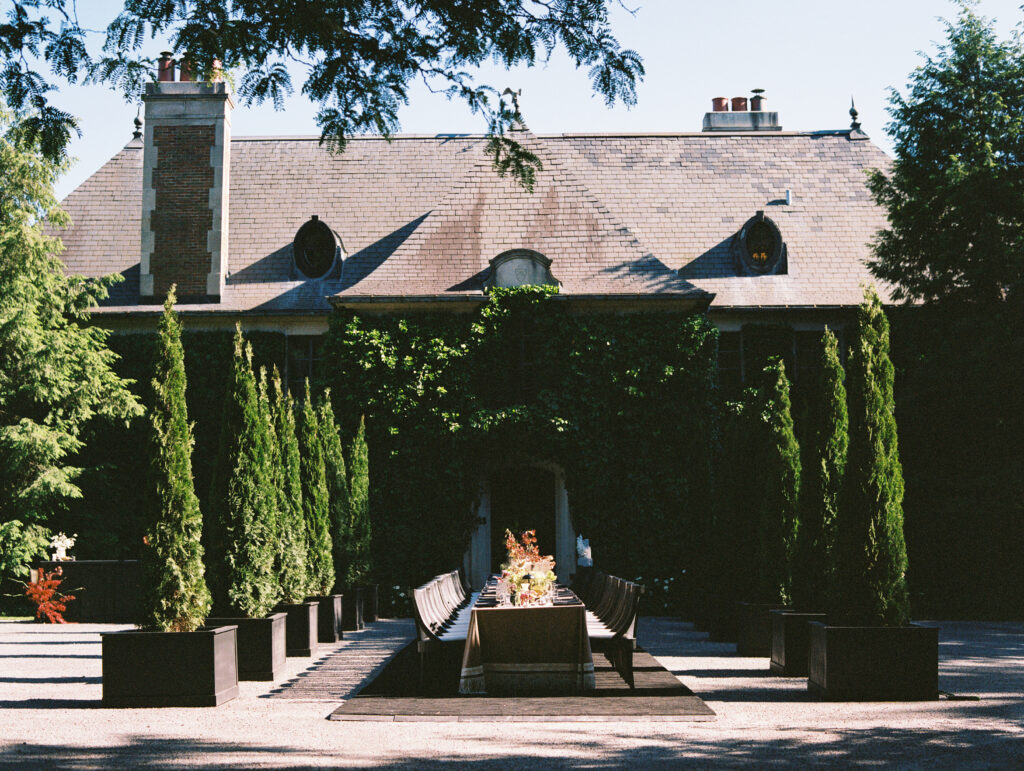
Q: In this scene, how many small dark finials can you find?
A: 2